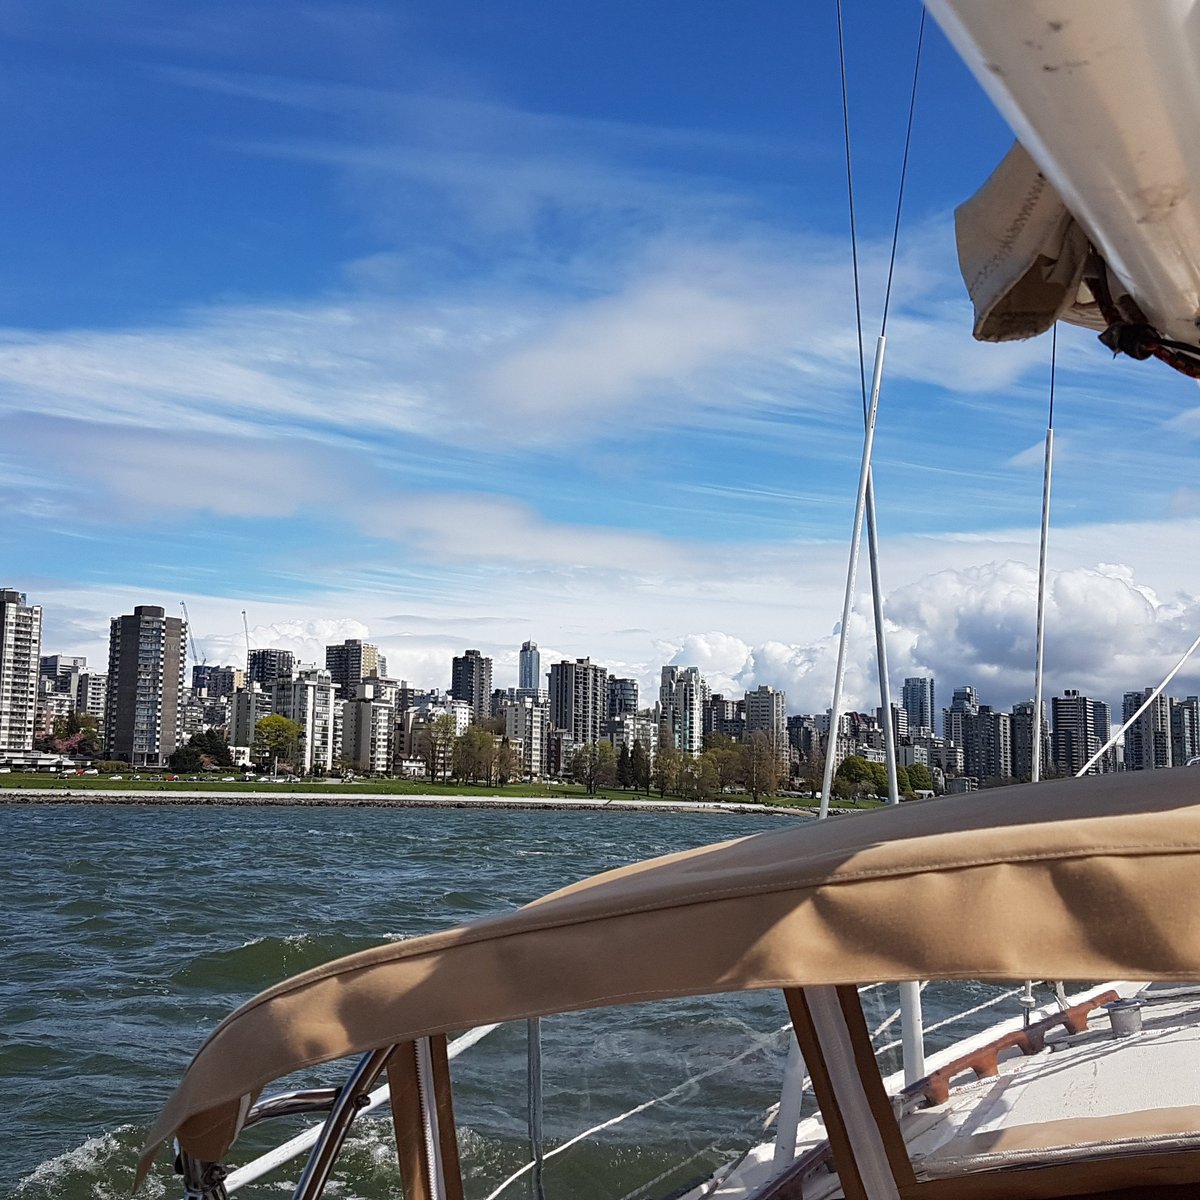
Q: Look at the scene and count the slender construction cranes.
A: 2